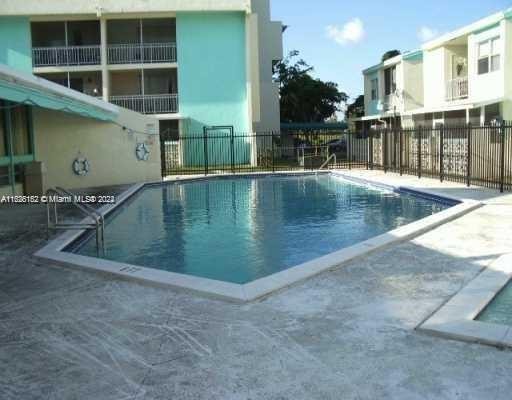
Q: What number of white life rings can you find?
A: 2